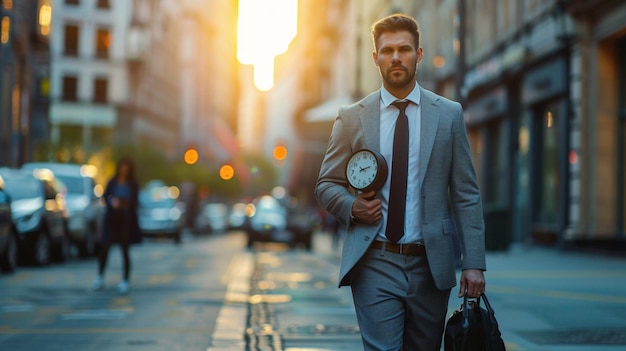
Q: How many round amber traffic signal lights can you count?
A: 3